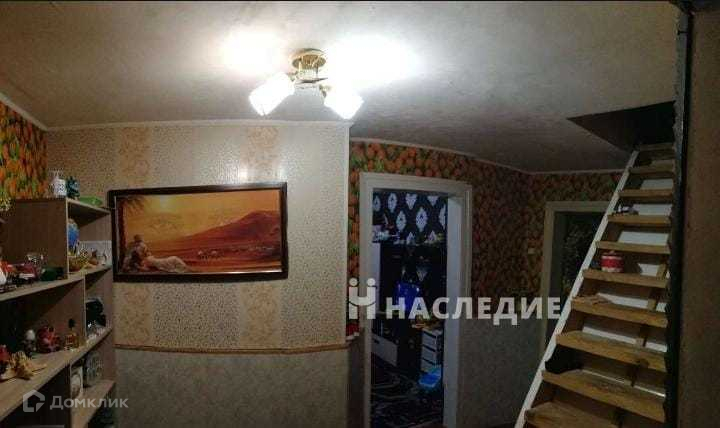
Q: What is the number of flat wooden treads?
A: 10